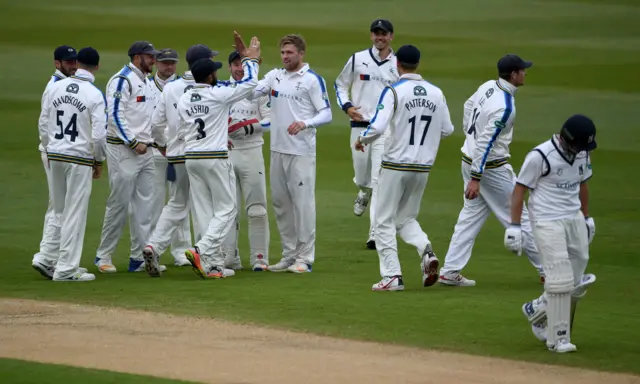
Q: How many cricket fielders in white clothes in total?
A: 11